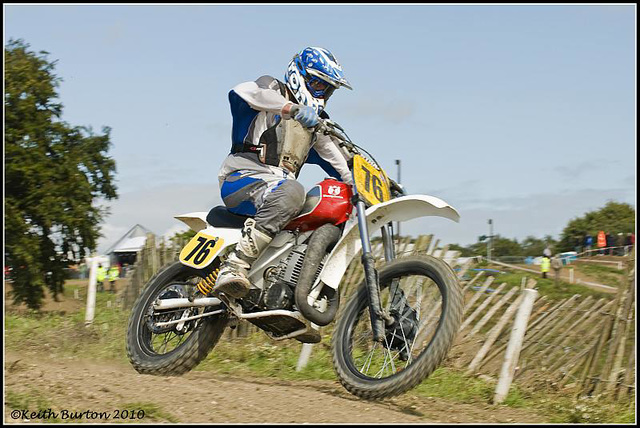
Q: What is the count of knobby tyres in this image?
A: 2